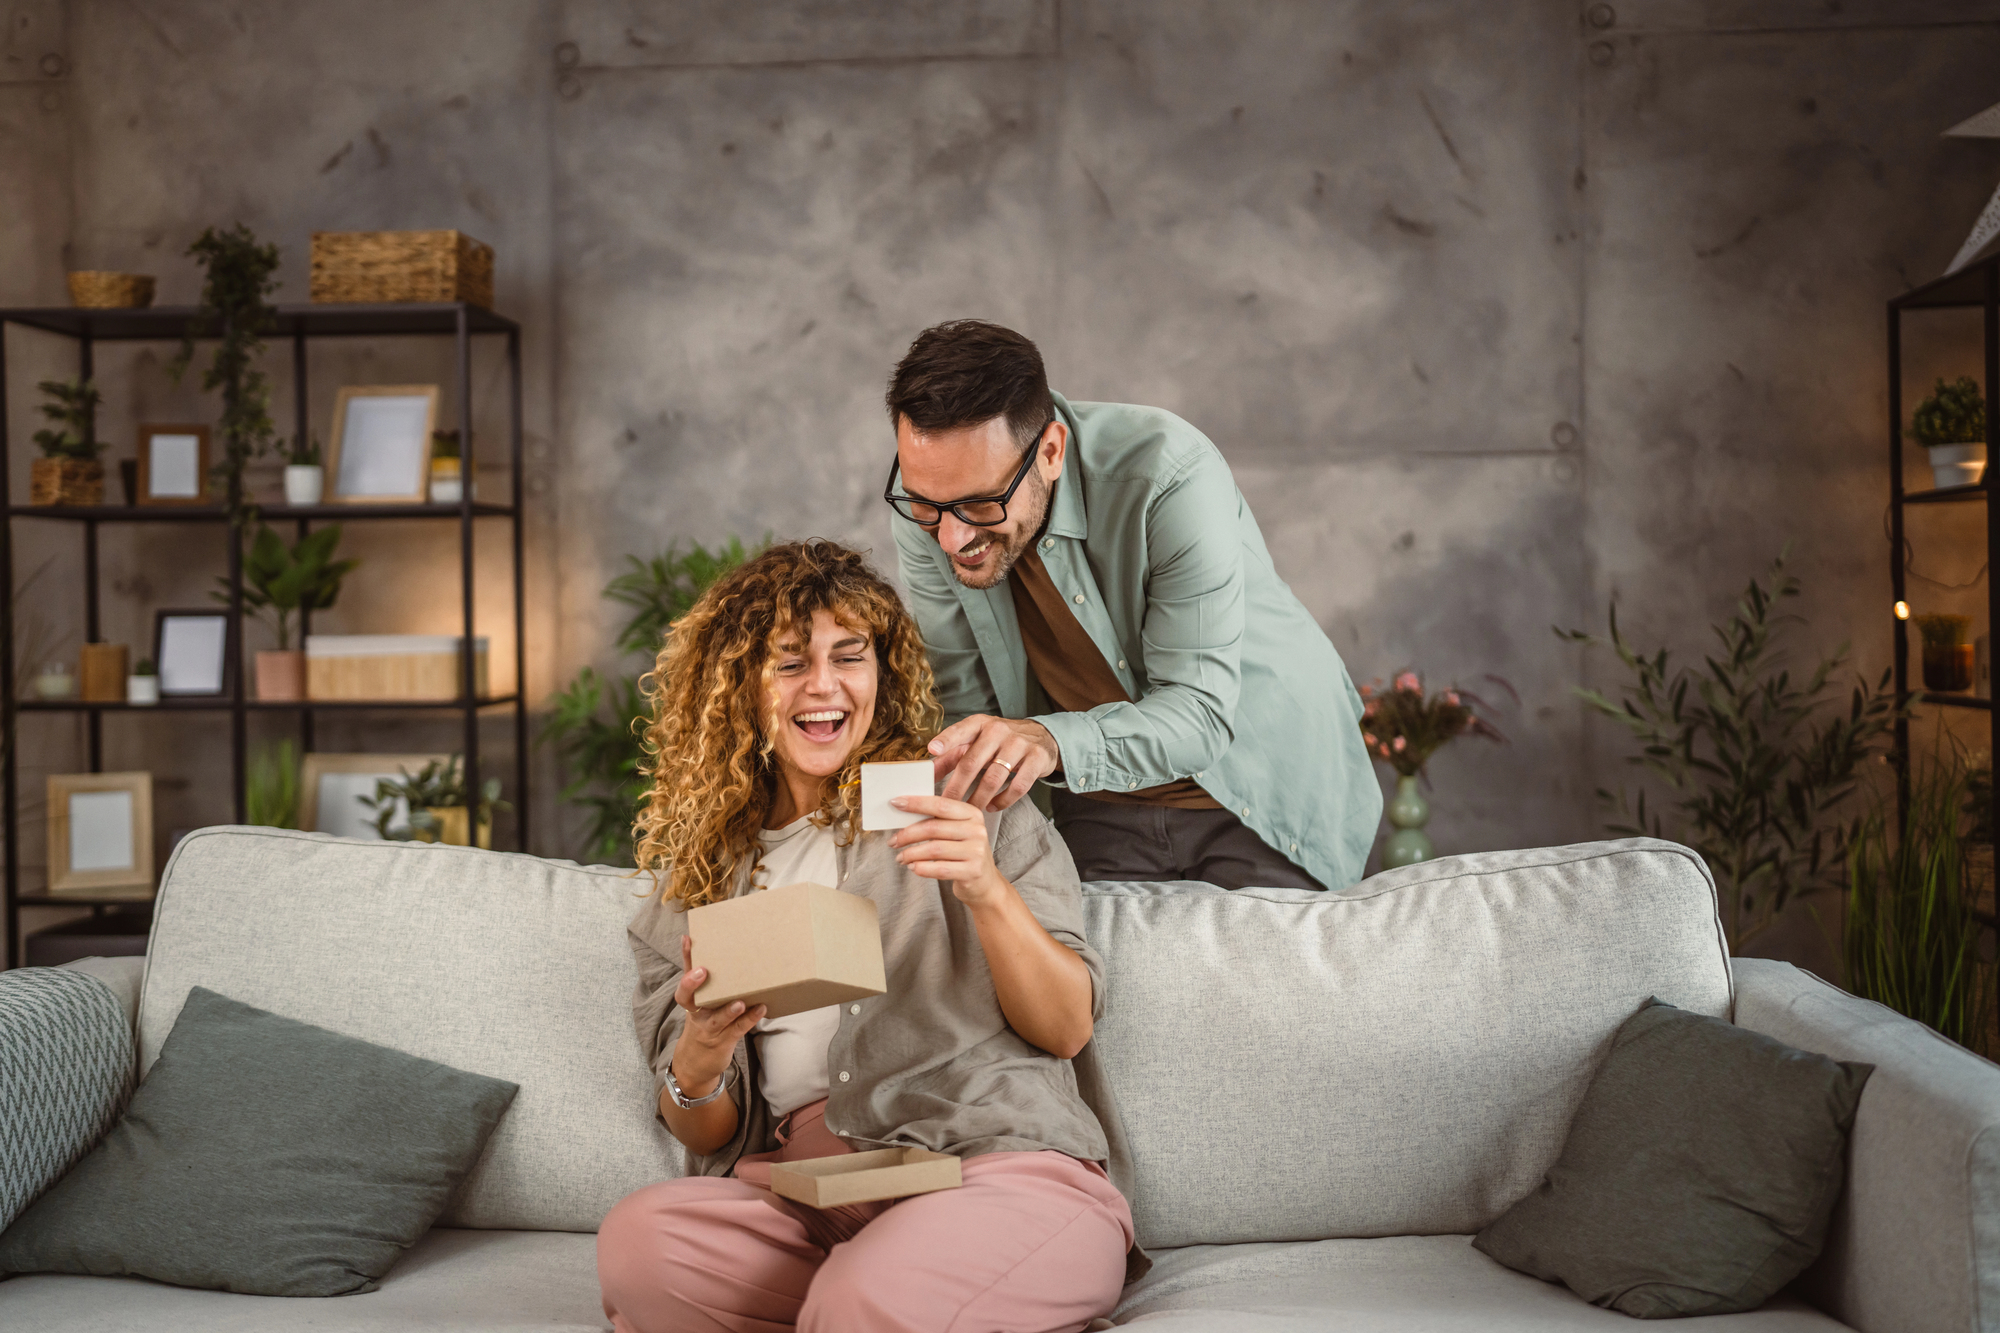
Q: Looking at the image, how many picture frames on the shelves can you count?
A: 5